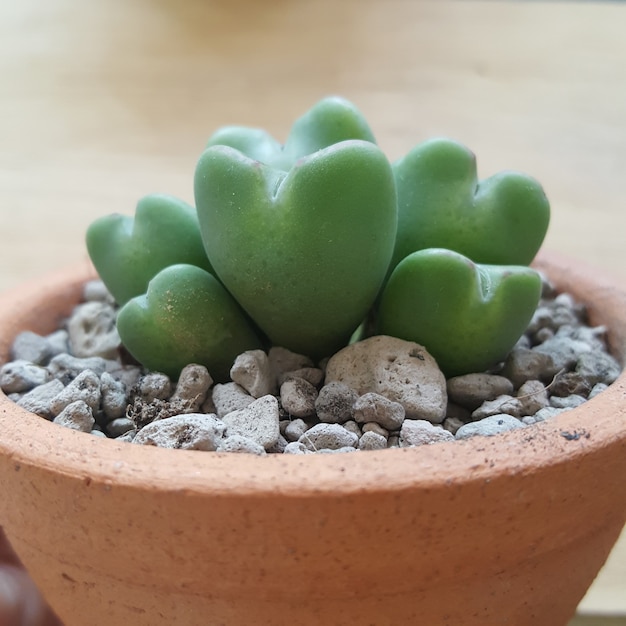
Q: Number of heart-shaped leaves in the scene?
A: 6